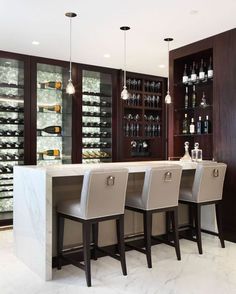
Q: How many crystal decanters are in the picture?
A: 2